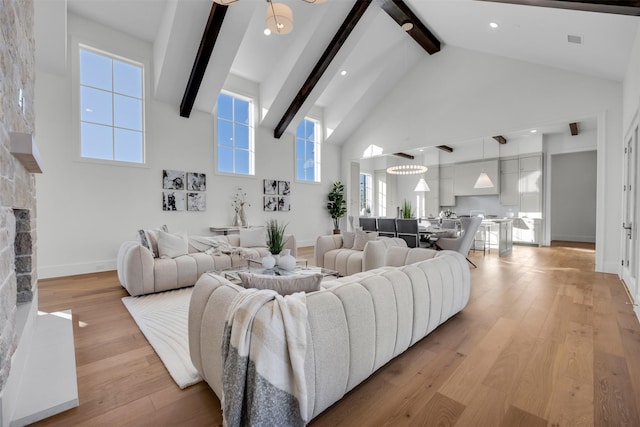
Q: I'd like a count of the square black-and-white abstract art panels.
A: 8